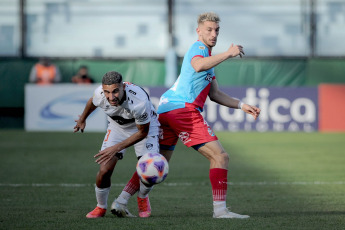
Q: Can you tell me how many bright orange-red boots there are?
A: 2